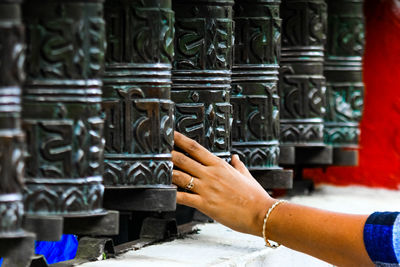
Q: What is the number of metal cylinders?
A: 7